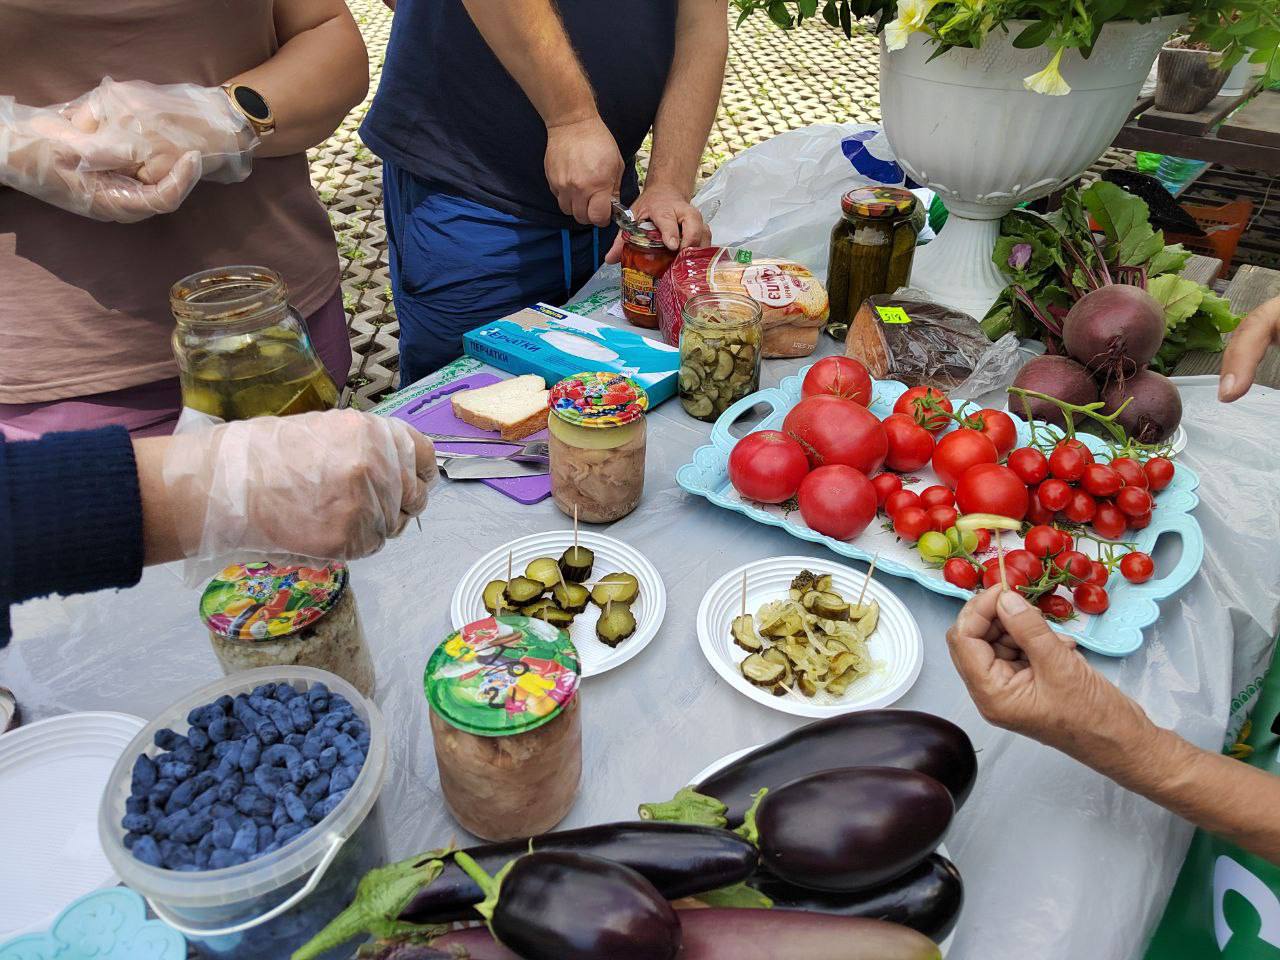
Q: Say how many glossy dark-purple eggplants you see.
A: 5